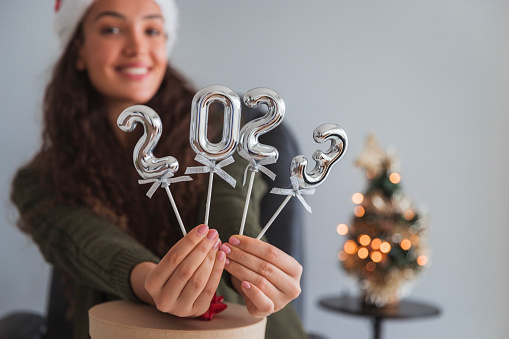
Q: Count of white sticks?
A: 4